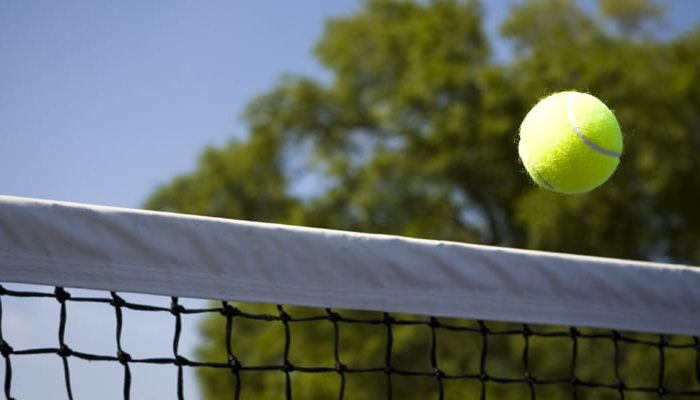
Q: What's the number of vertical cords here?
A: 15